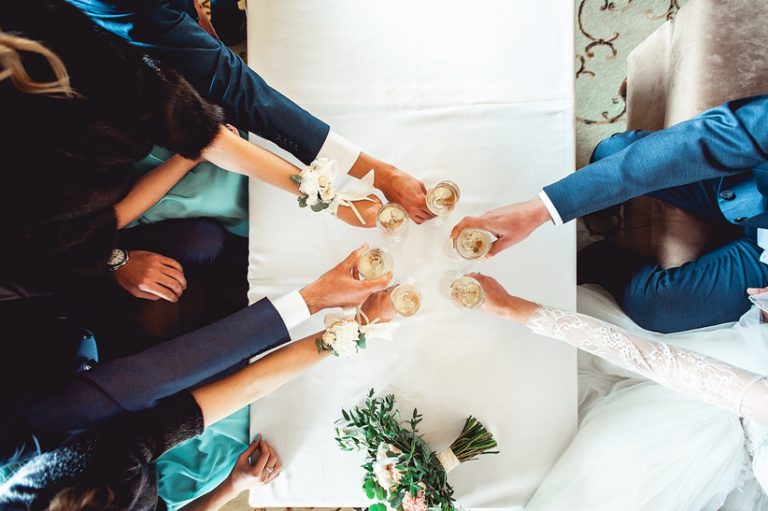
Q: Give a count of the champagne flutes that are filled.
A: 6